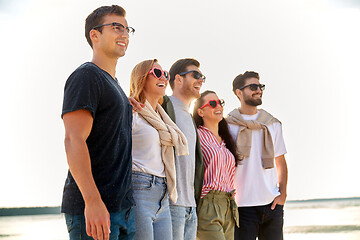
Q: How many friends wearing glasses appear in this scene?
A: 5